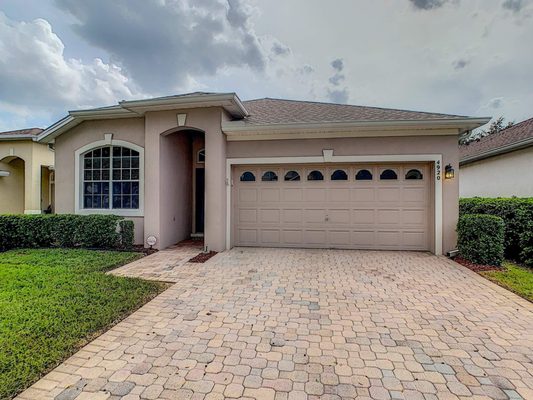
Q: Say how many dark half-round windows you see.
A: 8